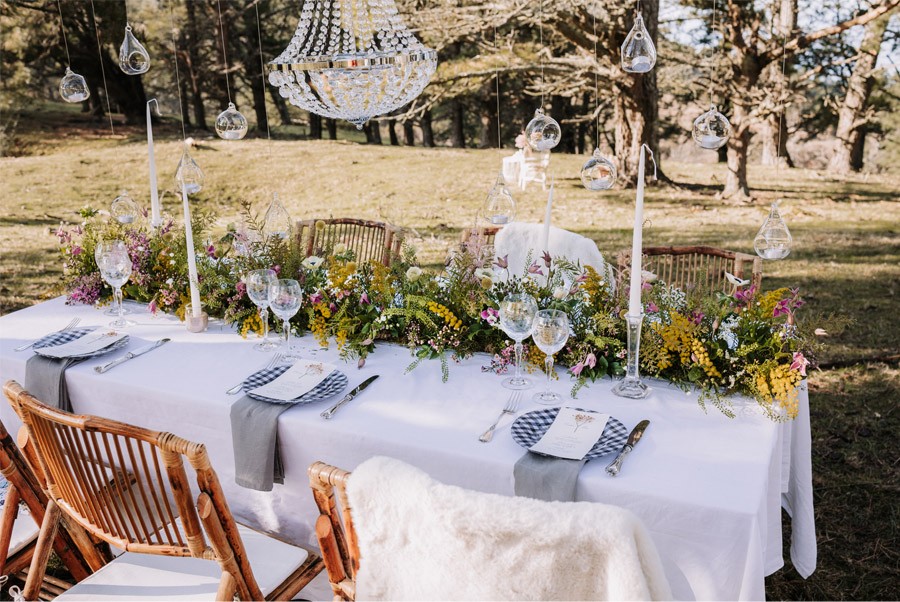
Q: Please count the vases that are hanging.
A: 12